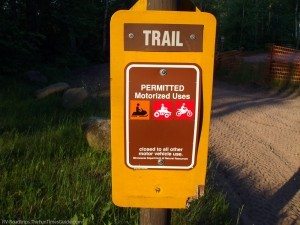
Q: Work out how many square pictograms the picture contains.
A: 3